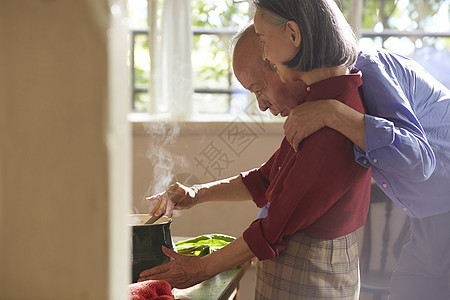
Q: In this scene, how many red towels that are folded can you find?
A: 1